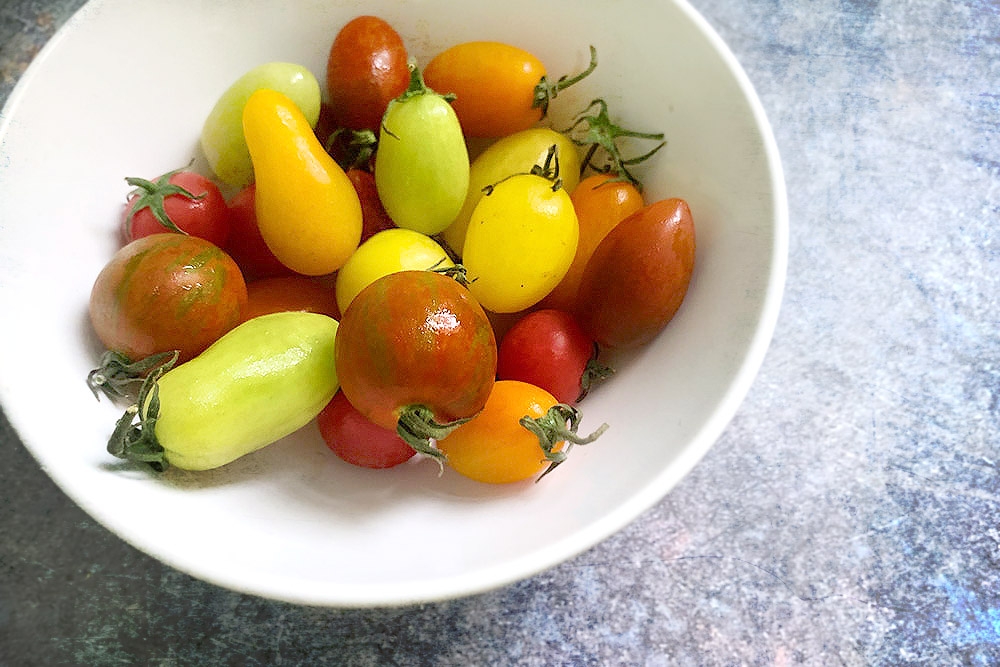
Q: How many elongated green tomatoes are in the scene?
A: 3